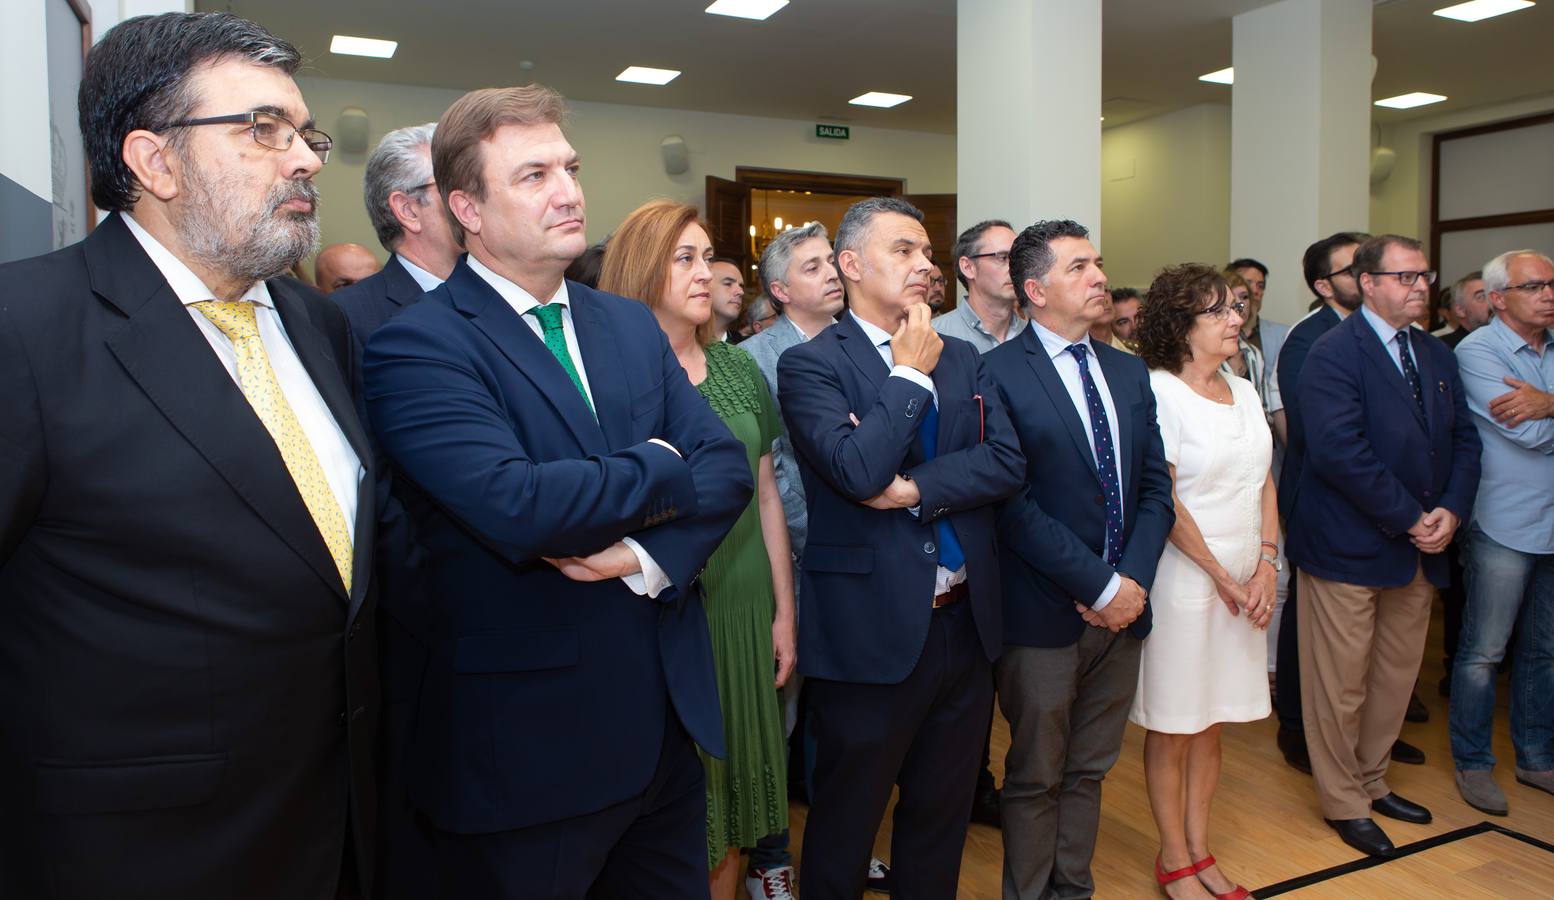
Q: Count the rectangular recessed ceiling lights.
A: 7